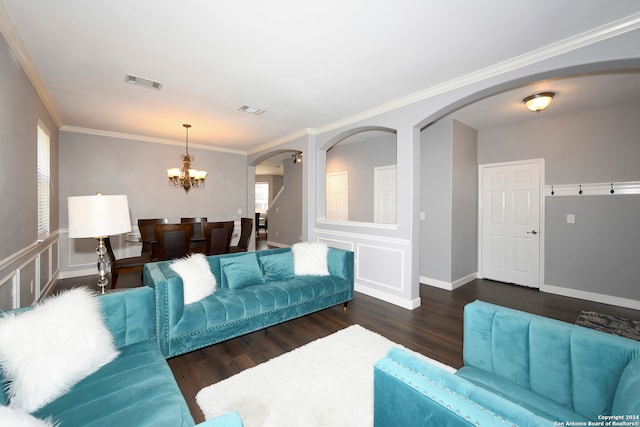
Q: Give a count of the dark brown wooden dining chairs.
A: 6